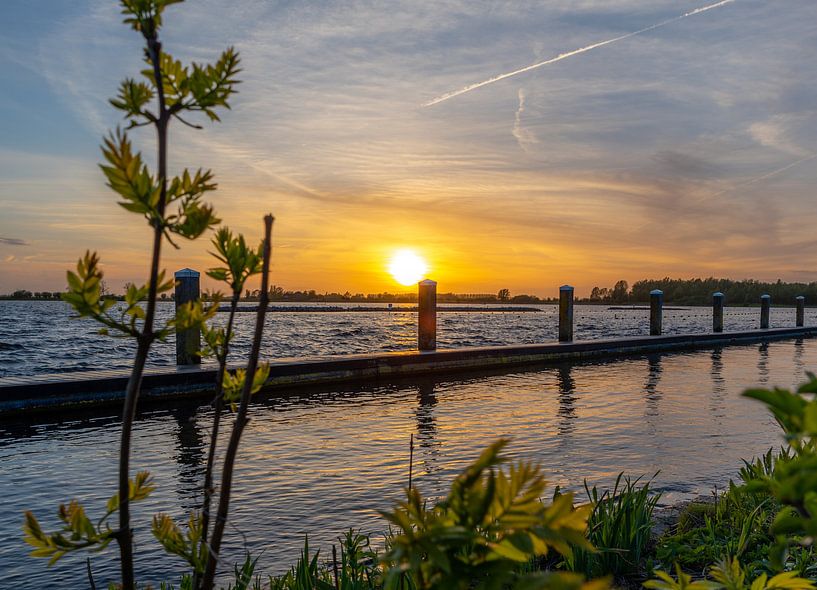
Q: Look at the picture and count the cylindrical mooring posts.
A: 7